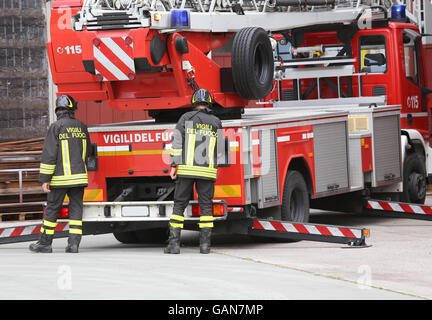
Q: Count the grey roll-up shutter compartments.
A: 3